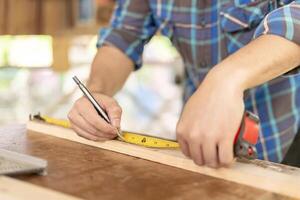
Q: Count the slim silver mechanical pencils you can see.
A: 1